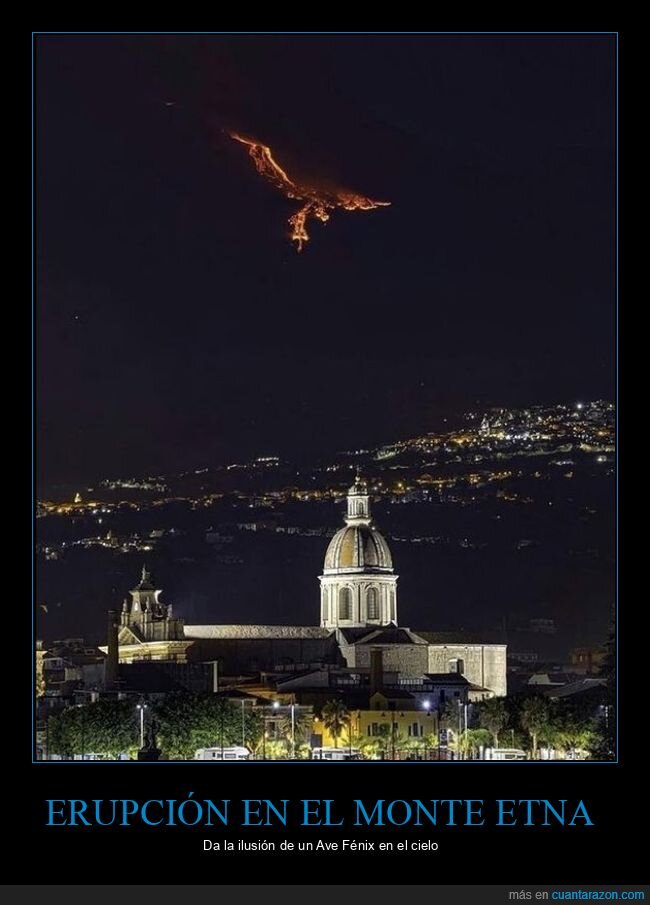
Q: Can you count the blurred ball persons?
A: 0